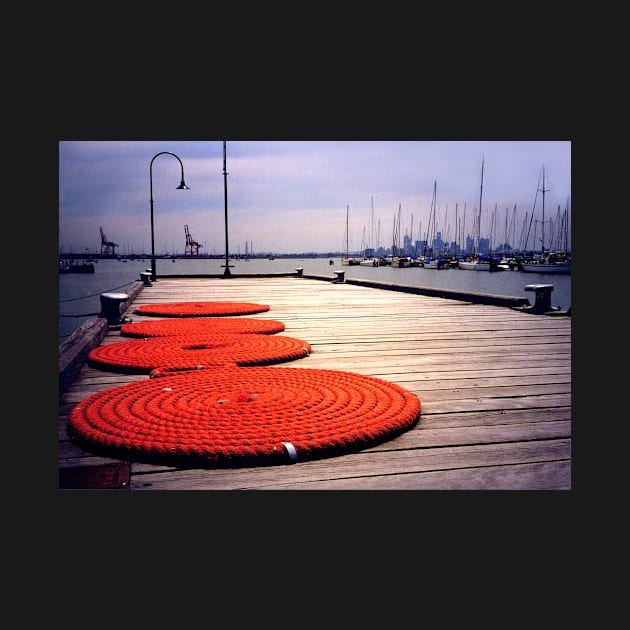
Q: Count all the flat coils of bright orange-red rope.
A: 4